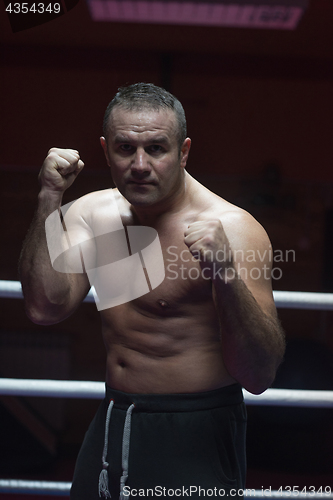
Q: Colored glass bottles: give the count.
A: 0